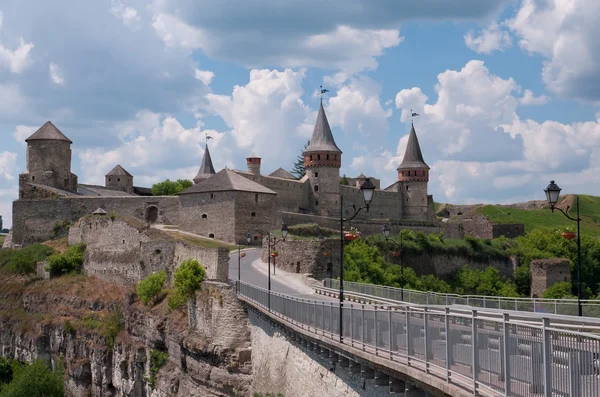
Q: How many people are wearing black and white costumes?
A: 0